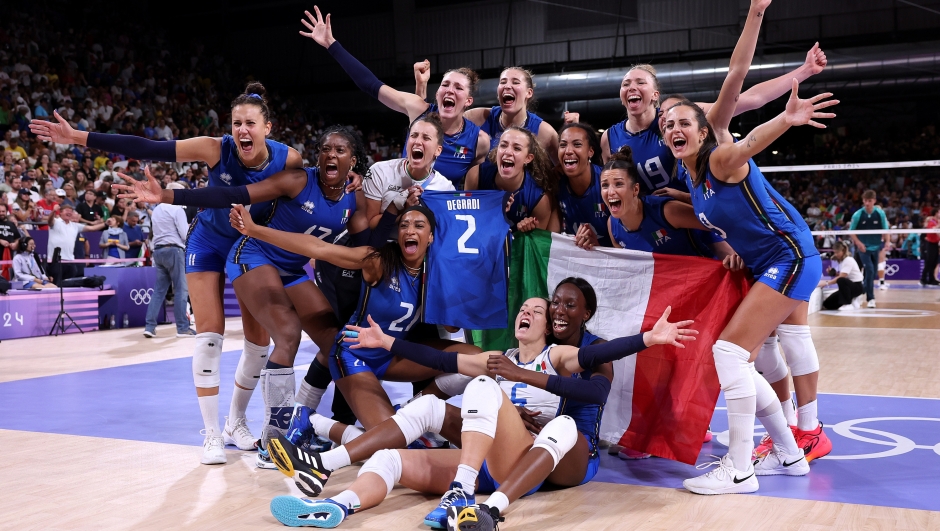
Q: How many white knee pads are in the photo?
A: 12